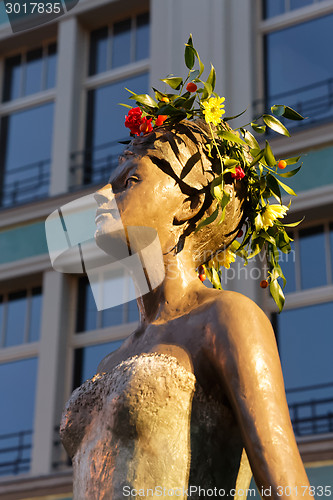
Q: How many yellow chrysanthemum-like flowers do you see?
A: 3